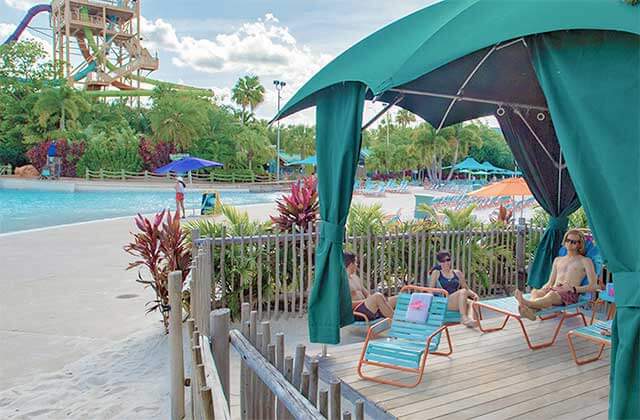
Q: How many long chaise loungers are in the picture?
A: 2